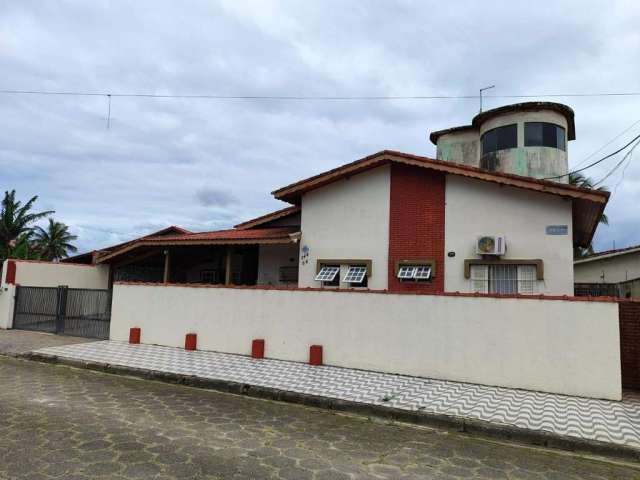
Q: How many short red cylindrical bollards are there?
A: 4